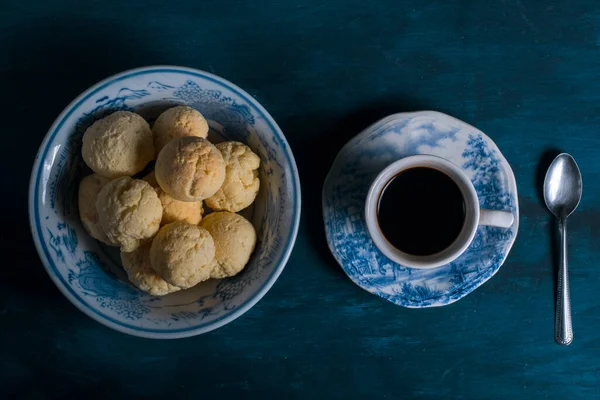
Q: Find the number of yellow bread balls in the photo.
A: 10